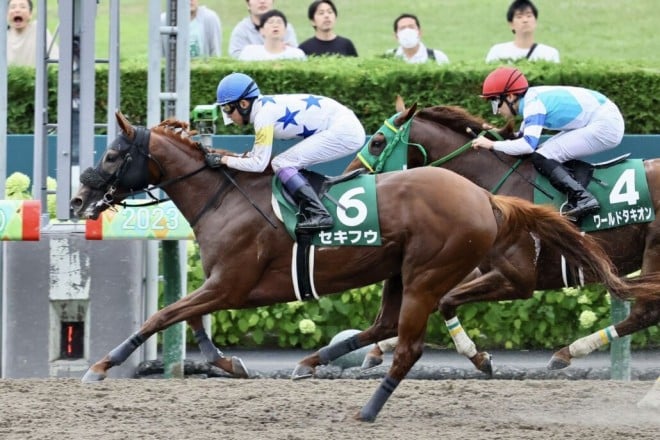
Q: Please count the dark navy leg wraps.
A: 4